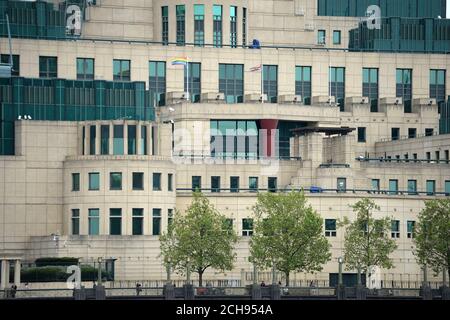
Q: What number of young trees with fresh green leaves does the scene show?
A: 4